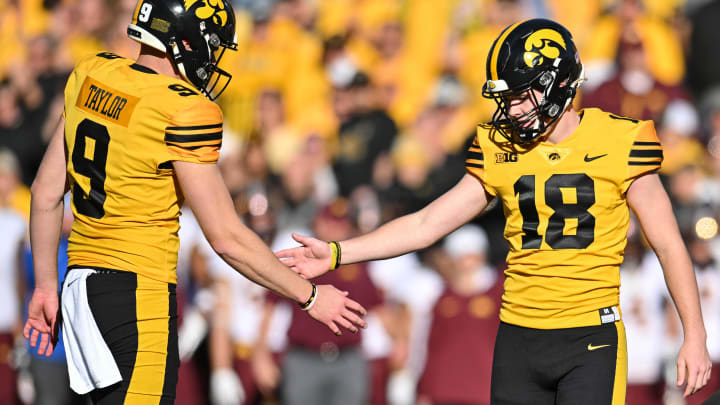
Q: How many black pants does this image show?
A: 2